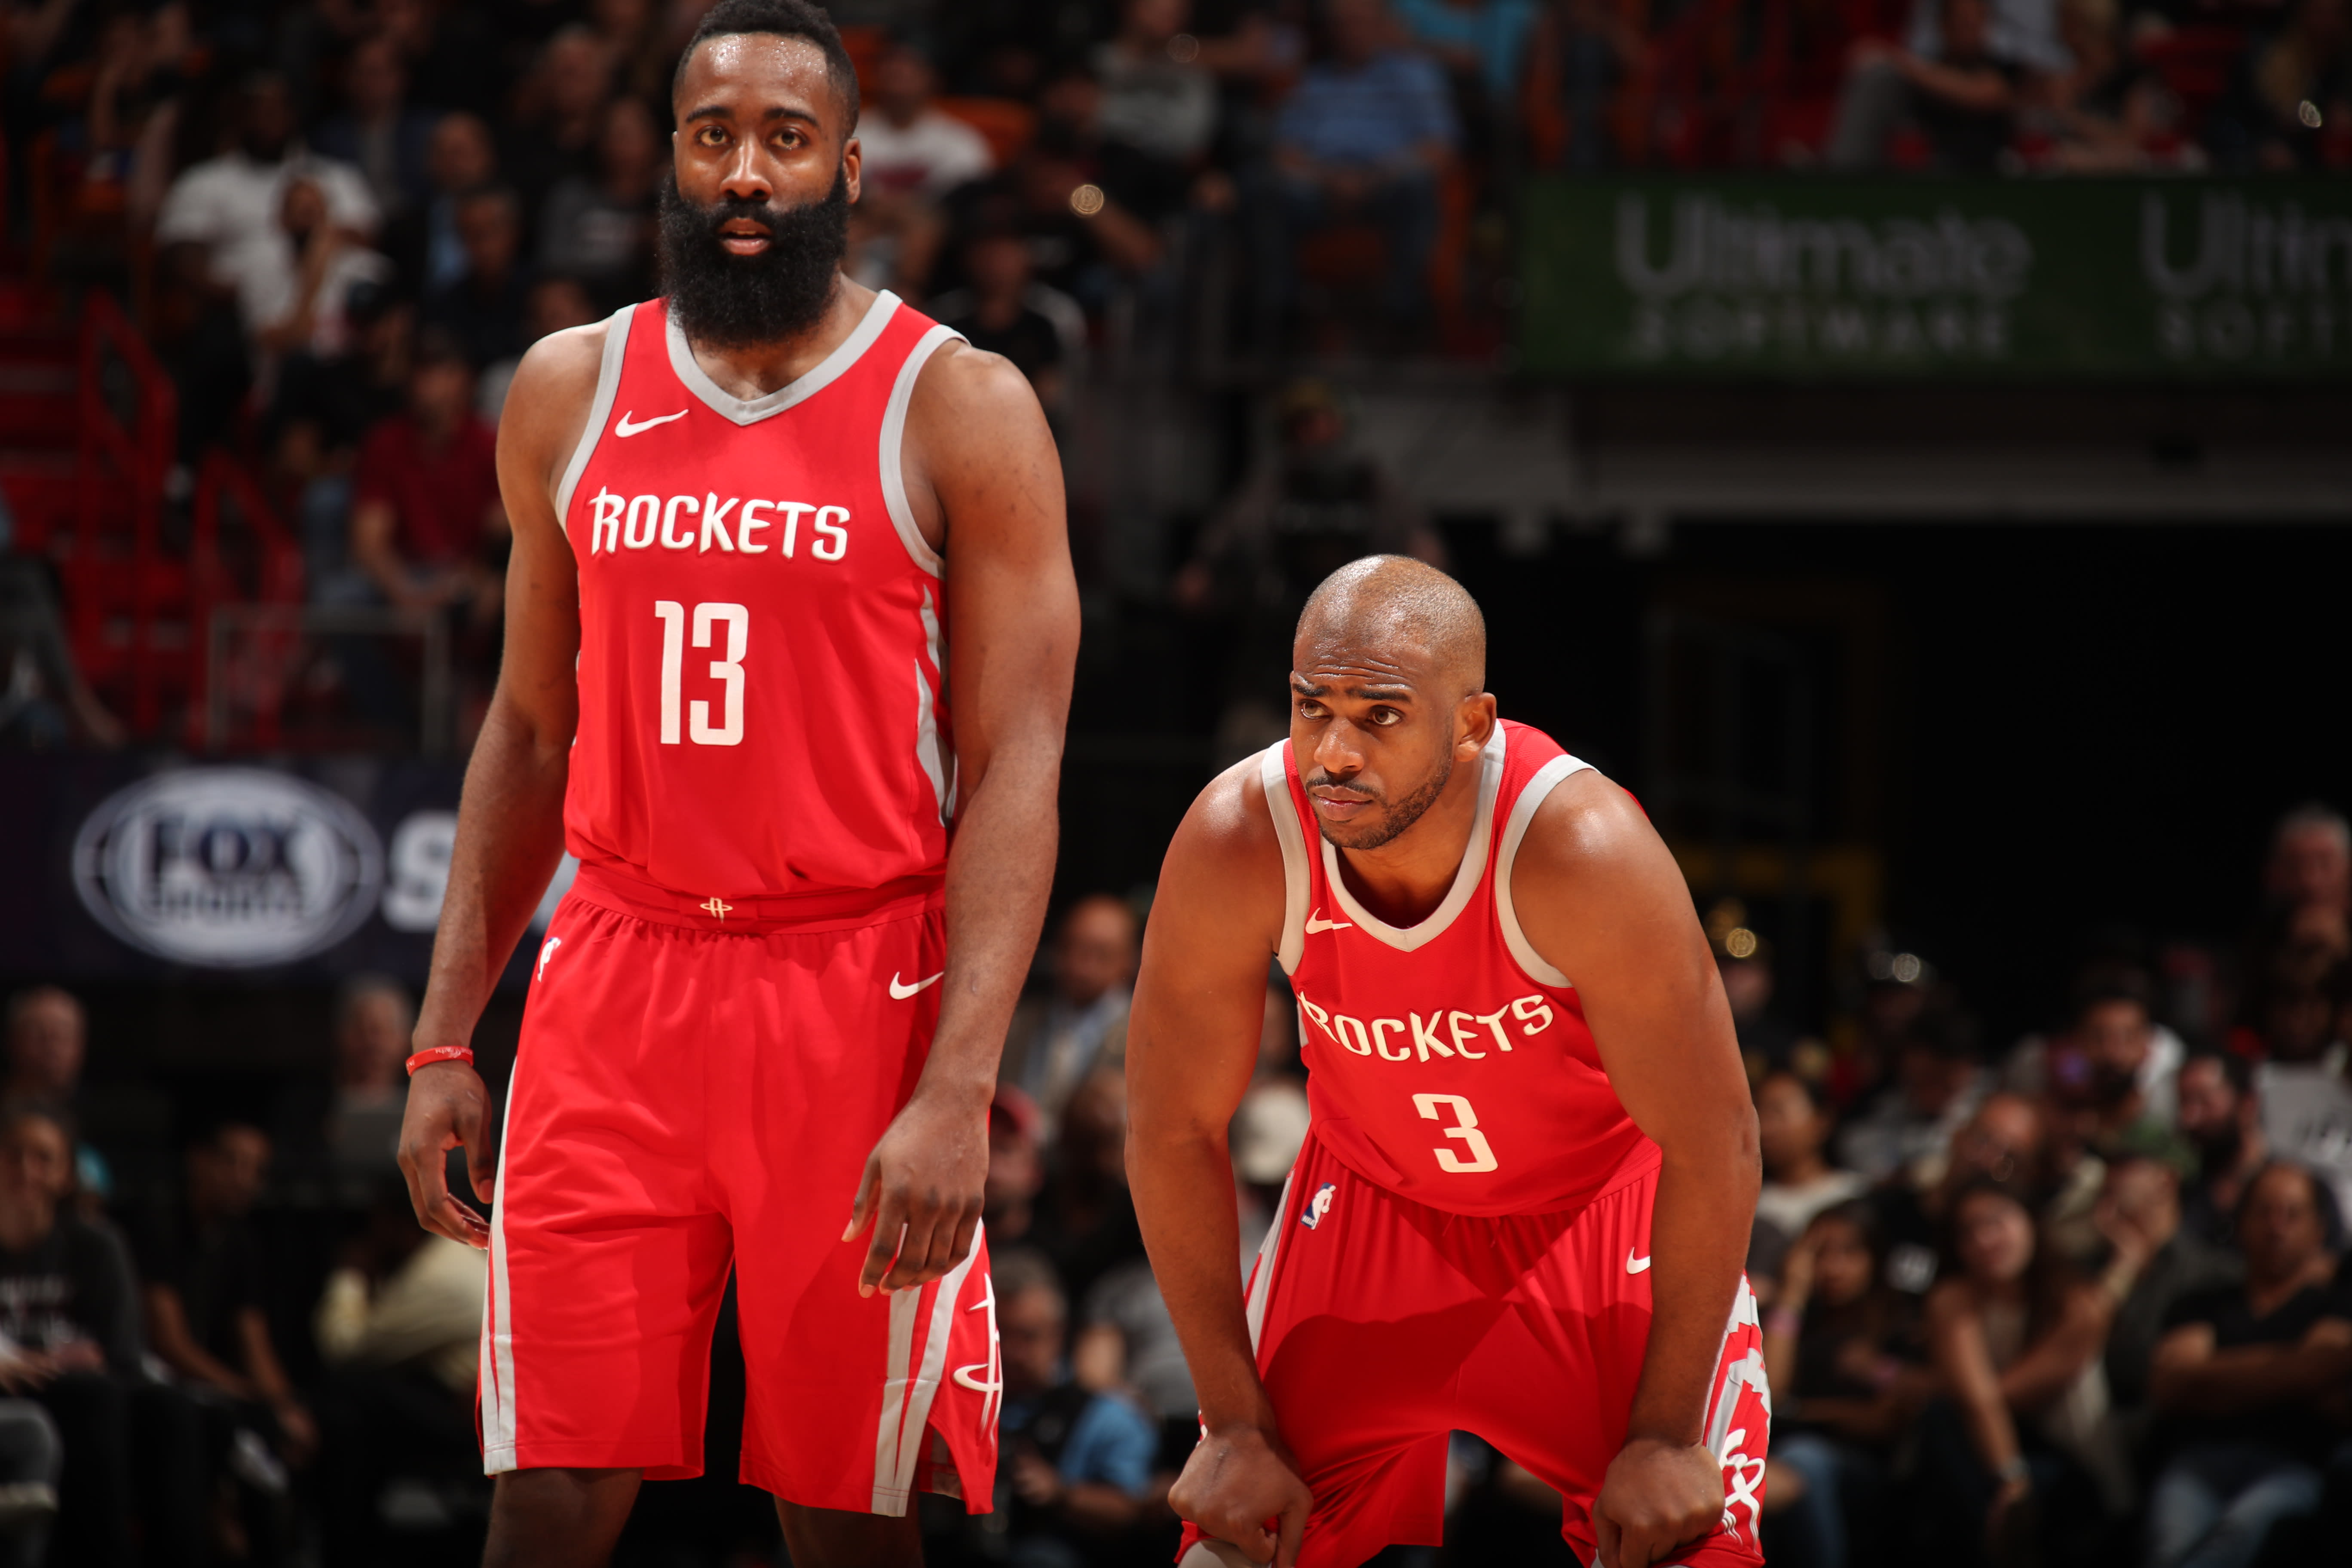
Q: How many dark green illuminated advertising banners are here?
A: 1